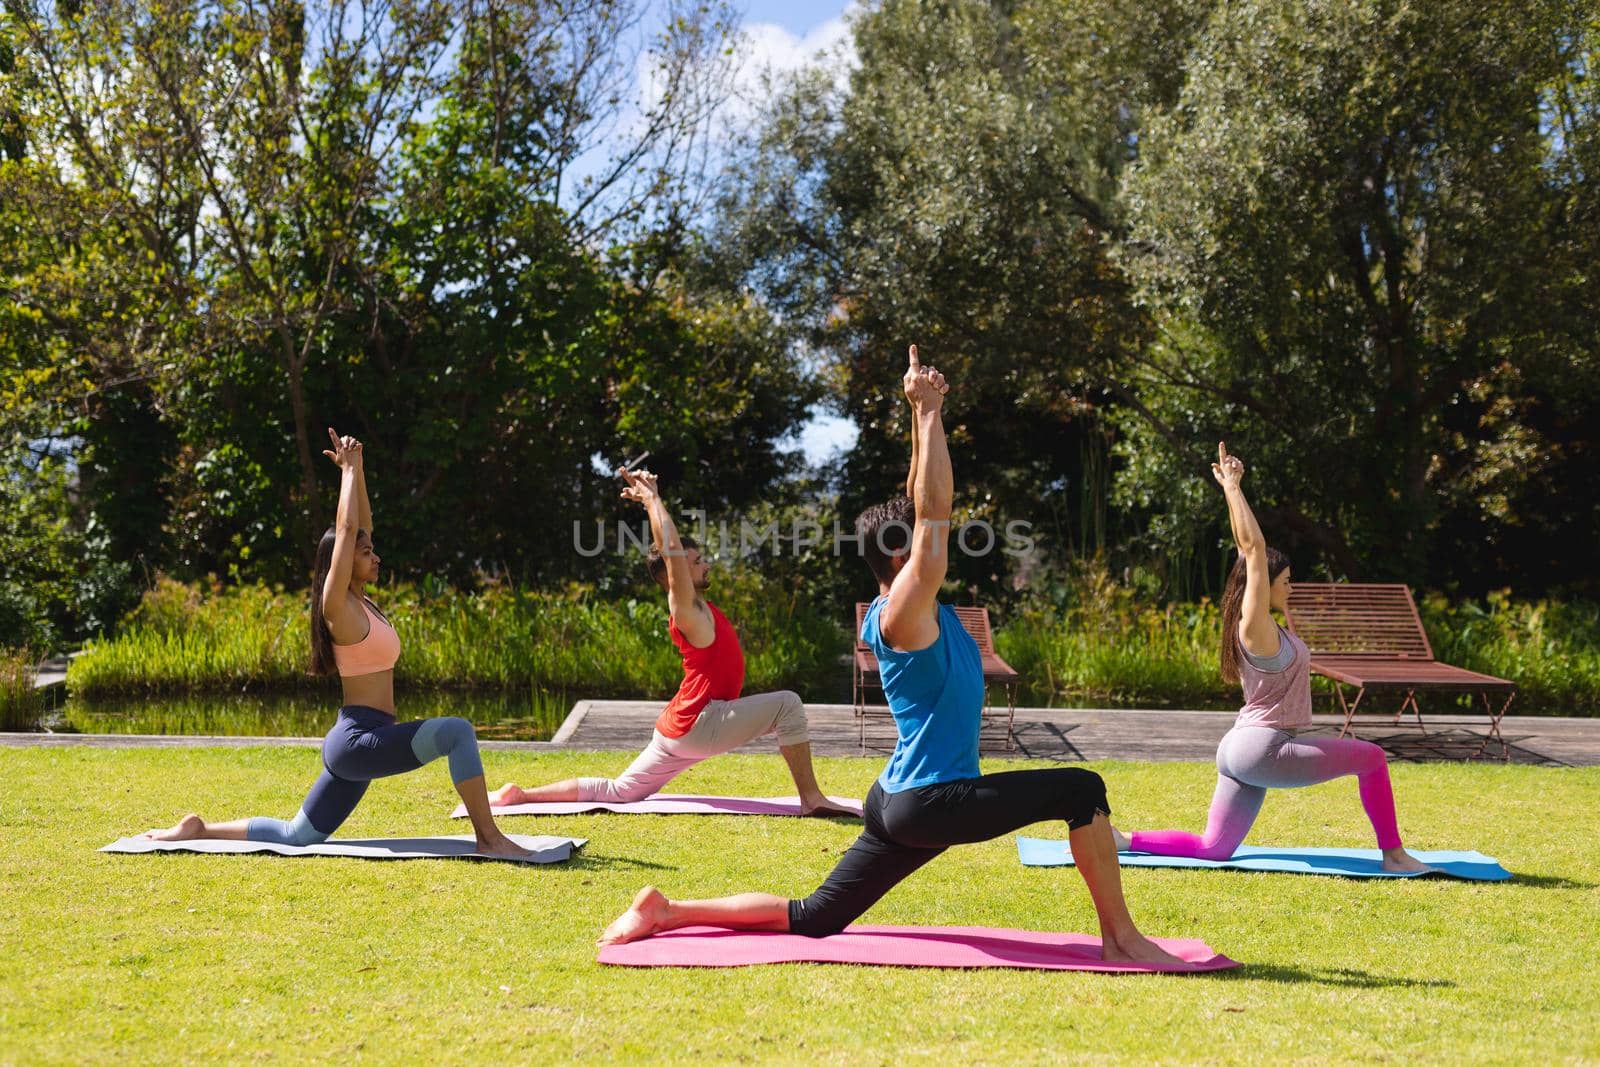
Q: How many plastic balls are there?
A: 0